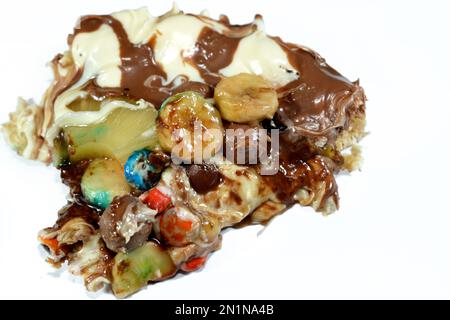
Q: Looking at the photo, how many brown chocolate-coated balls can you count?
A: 3